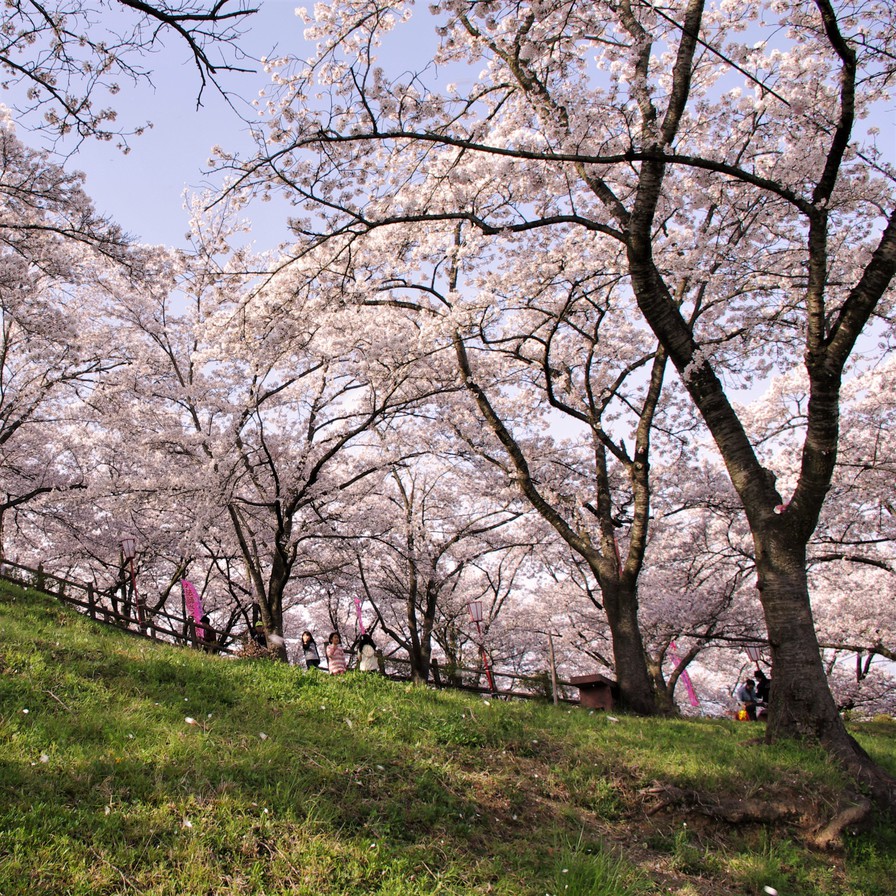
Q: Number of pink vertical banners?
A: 3